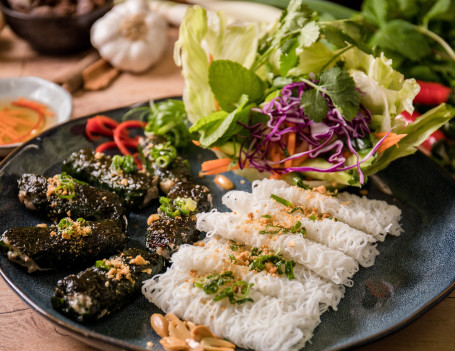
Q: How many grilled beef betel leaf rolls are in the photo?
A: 6